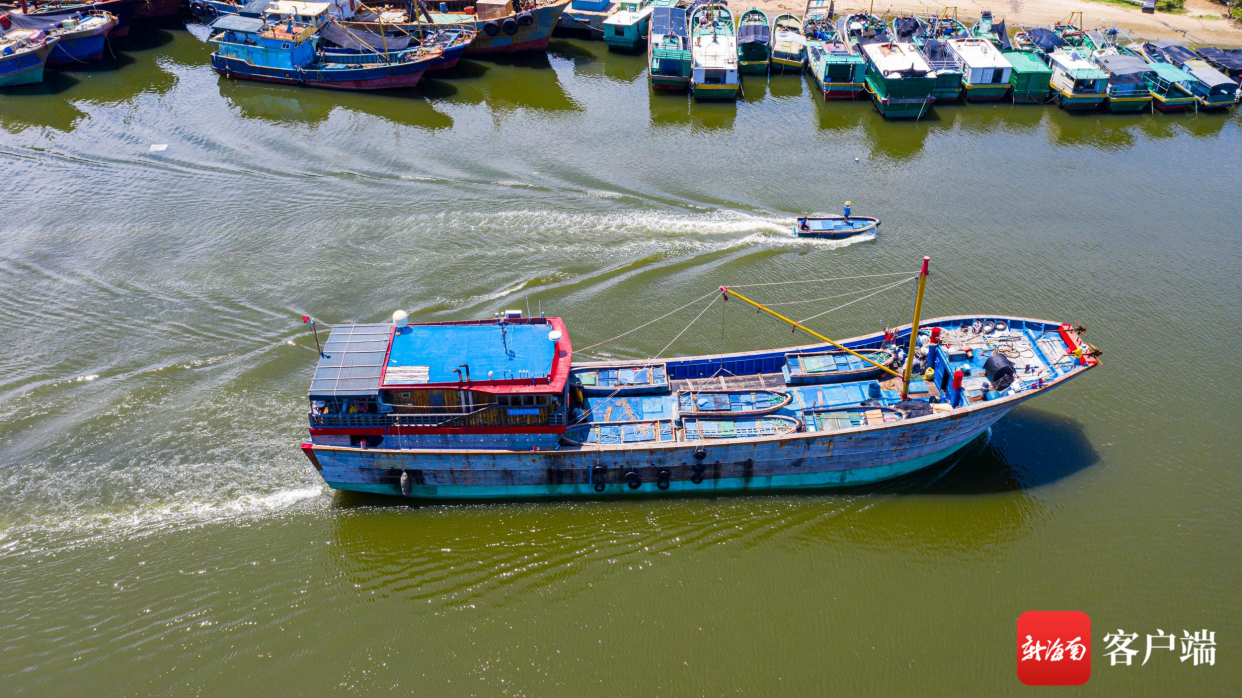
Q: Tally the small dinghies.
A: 7